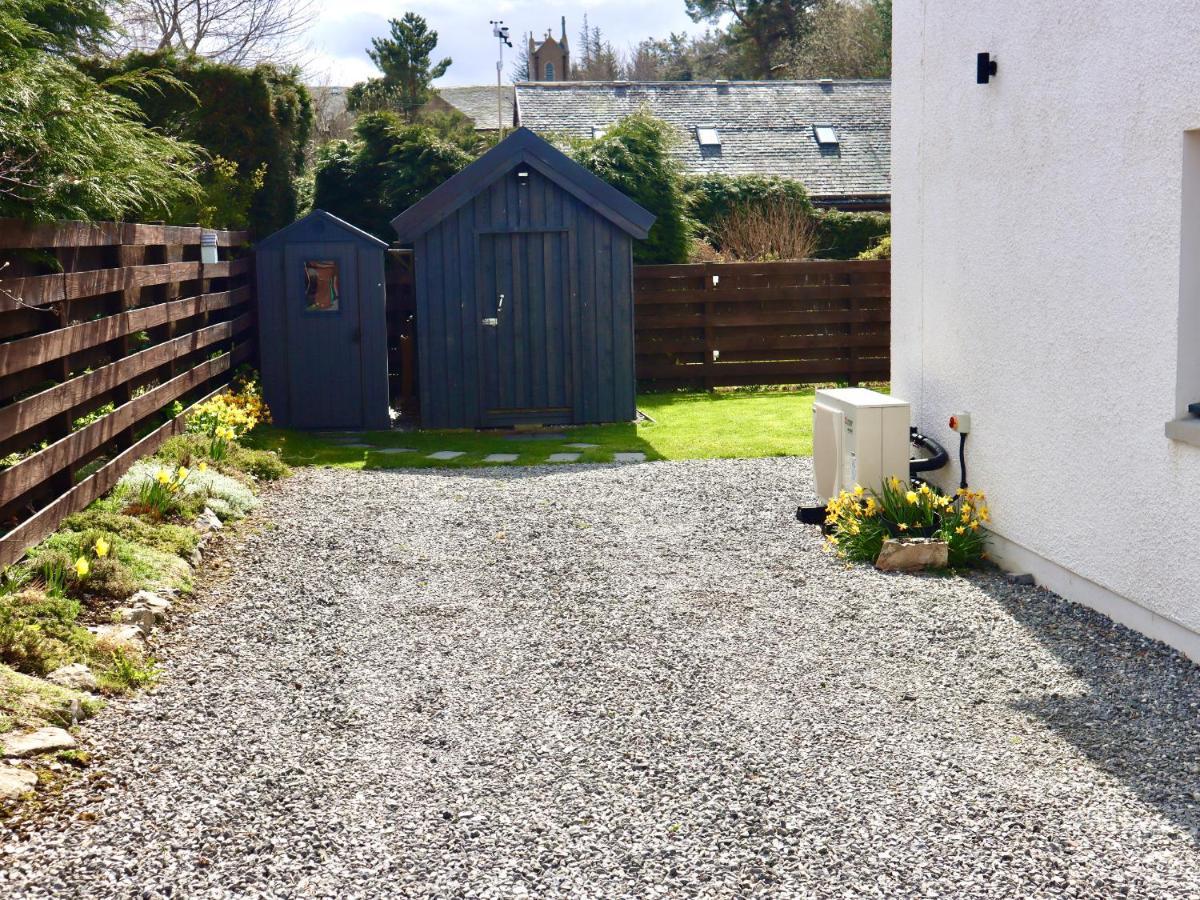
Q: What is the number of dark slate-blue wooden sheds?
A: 2